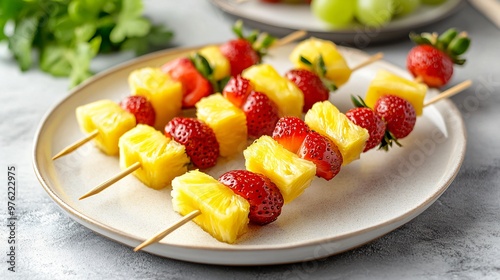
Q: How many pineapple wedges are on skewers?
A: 11